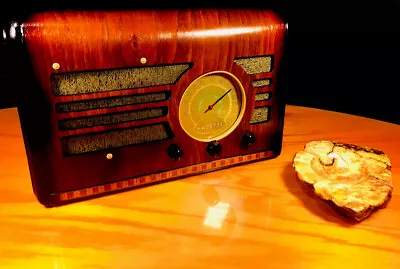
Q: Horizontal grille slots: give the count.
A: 8